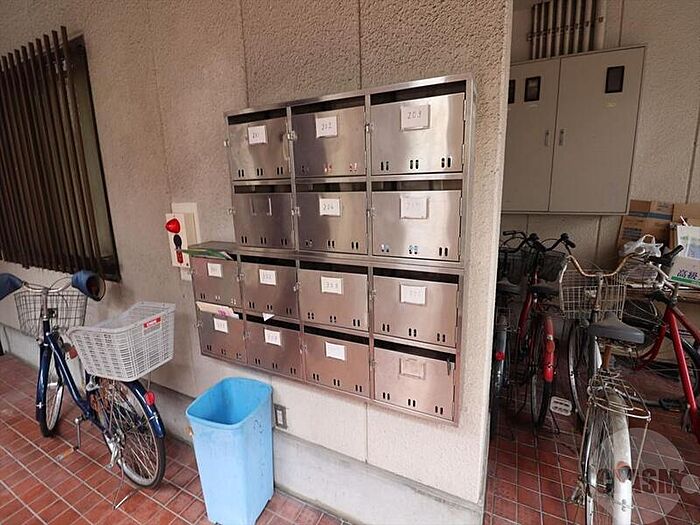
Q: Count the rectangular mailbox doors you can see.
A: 14